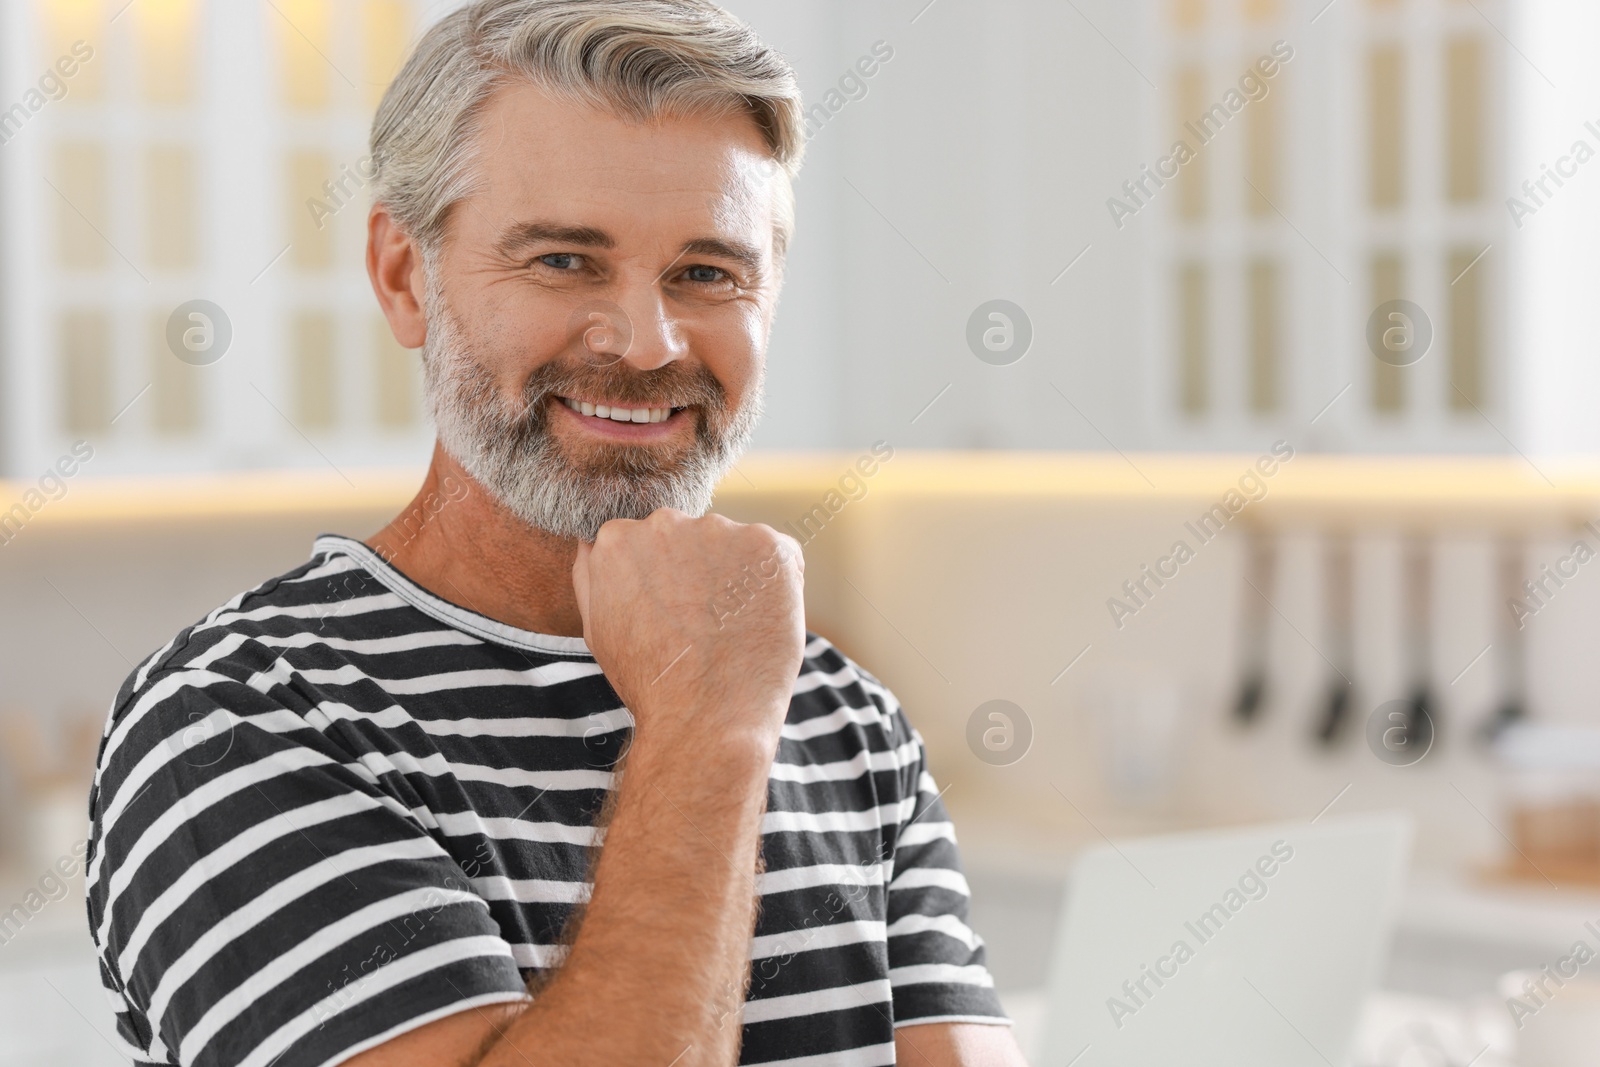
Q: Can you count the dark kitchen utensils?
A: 4